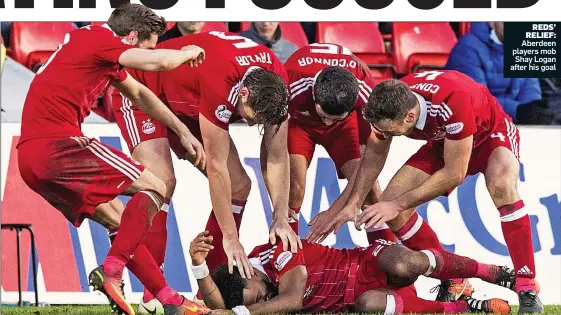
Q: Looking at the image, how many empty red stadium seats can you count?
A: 3